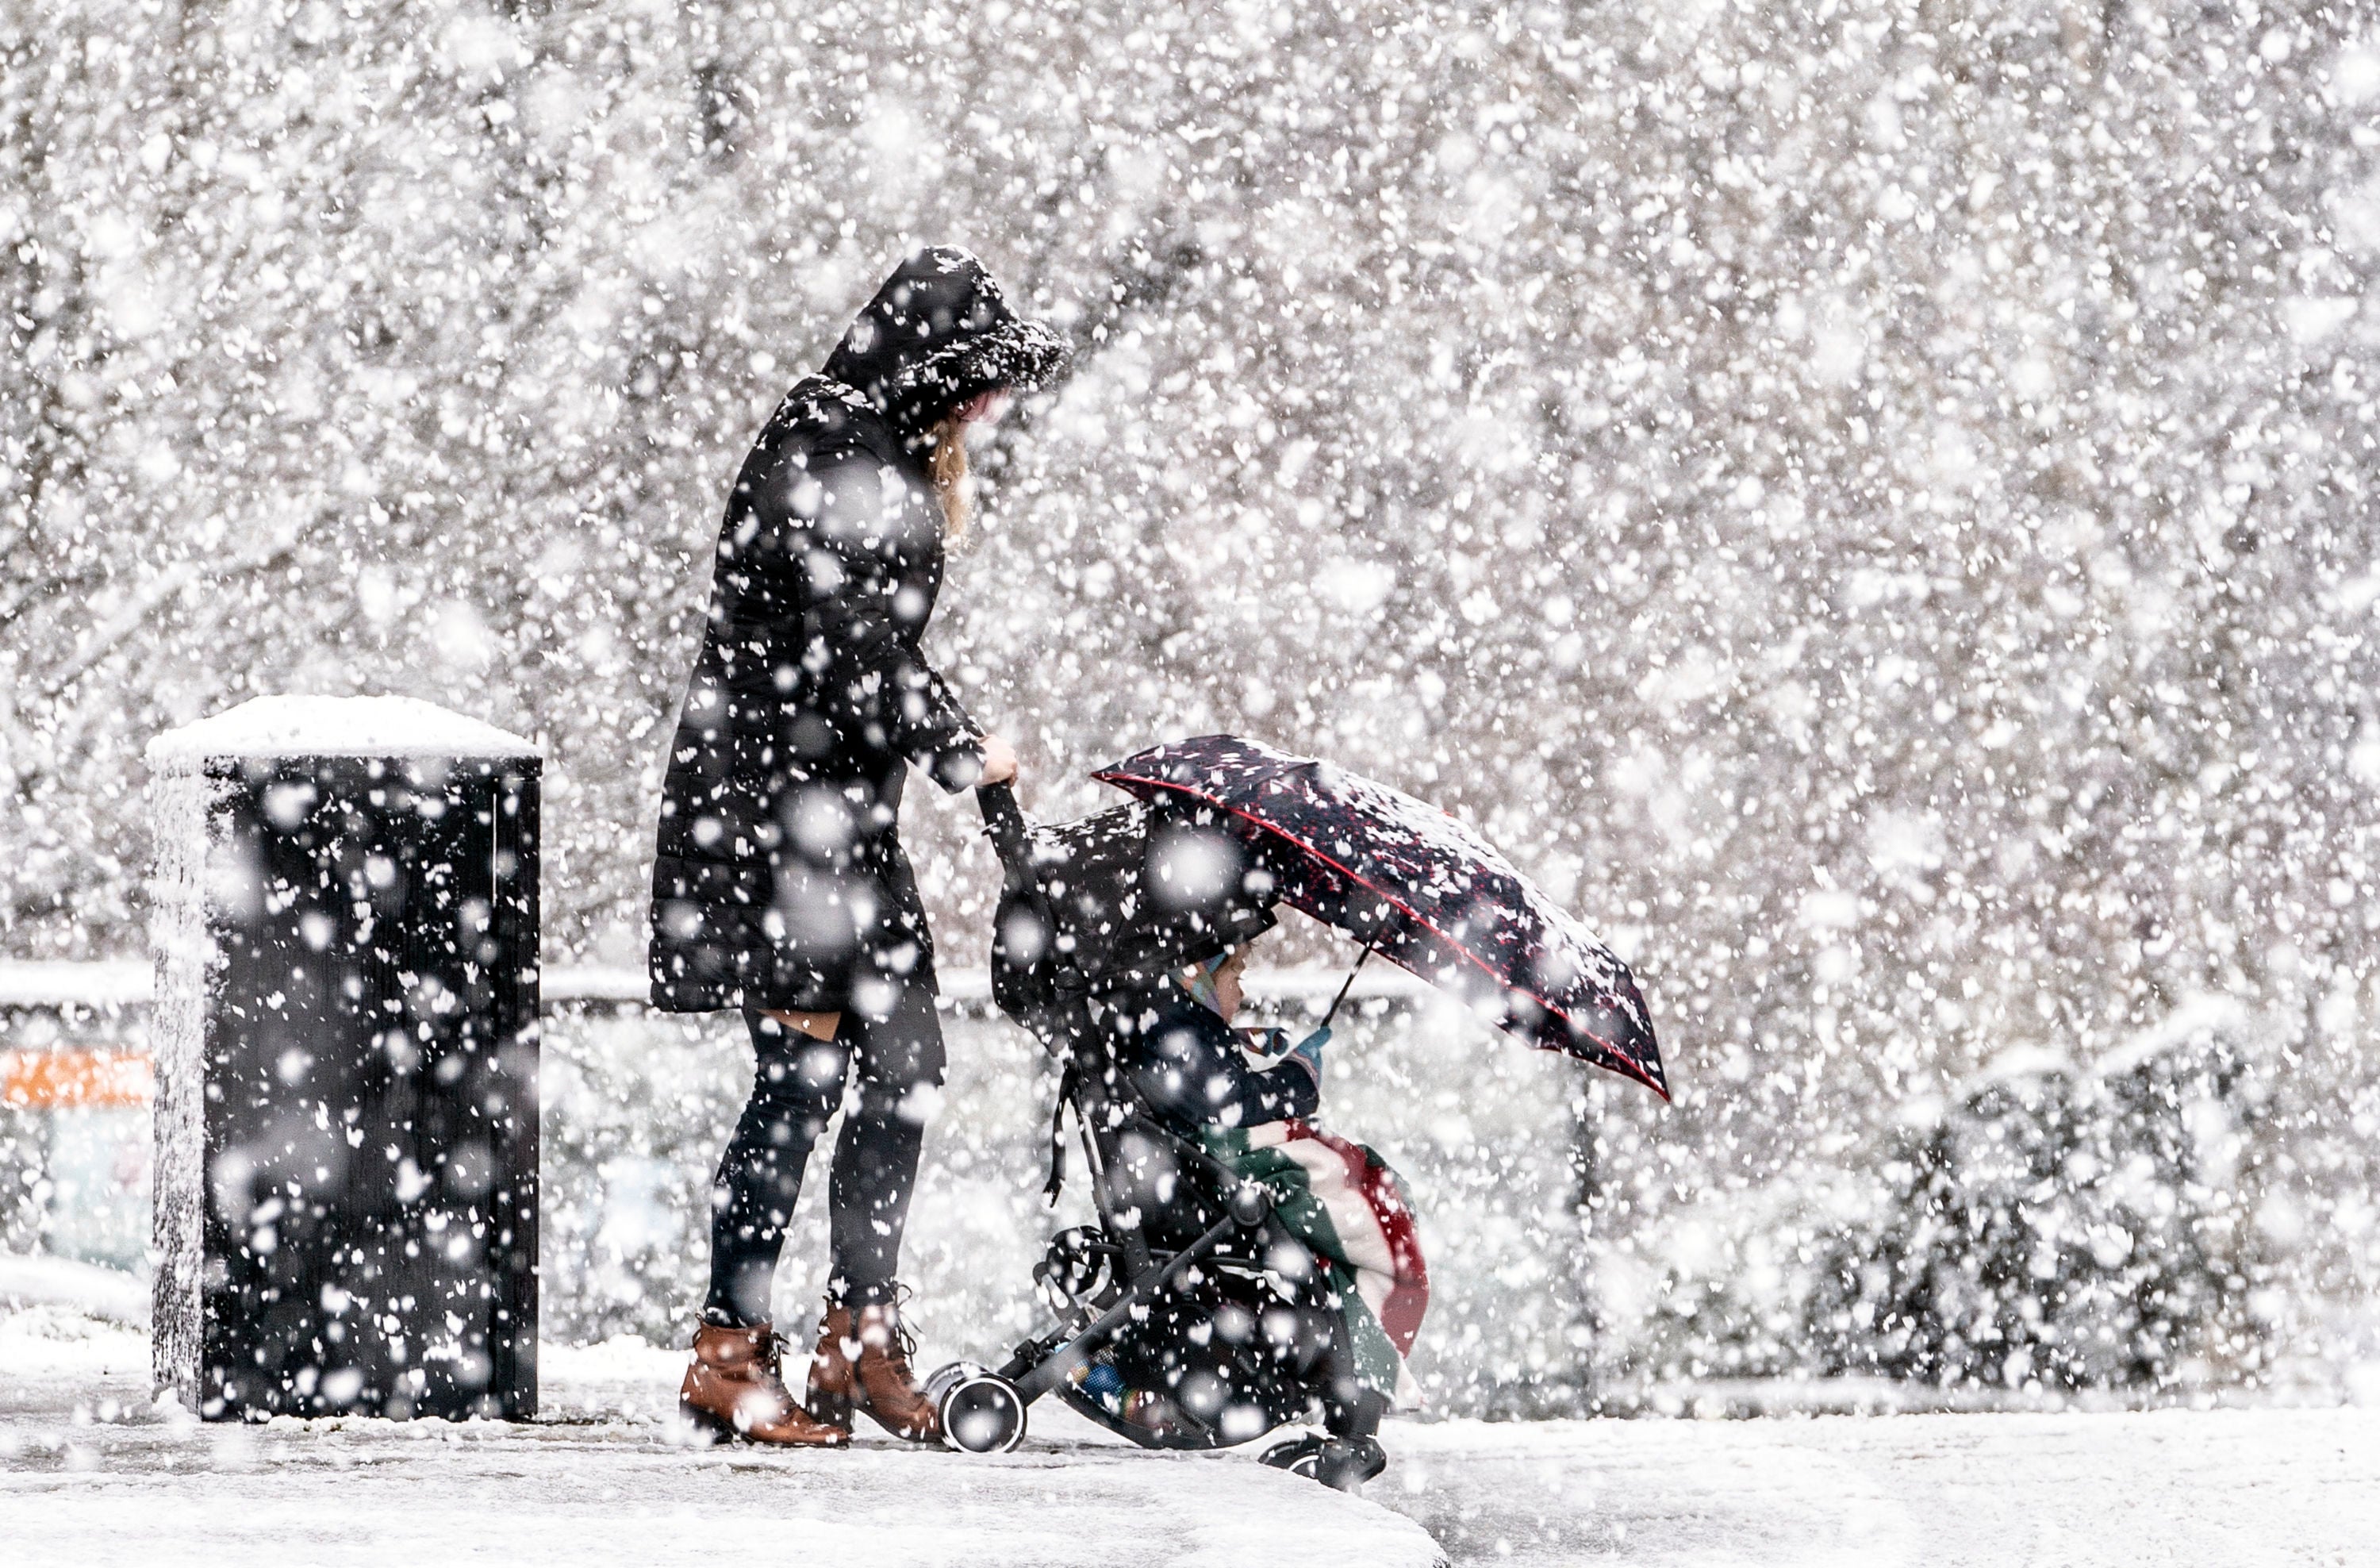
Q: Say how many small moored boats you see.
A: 0